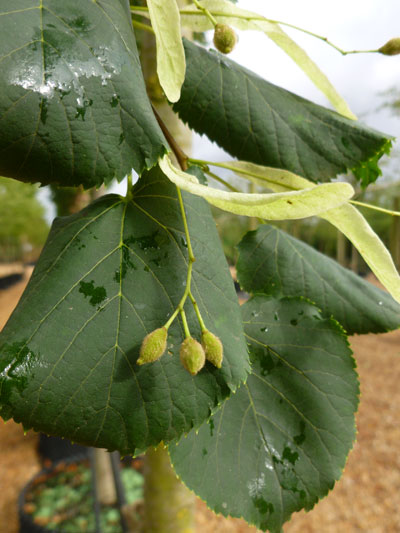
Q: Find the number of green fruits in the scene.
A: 5